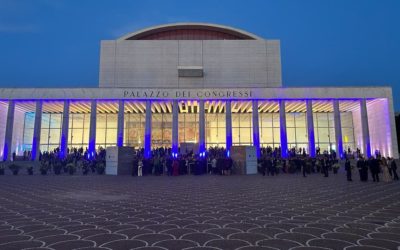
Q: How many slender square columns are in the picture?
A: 14